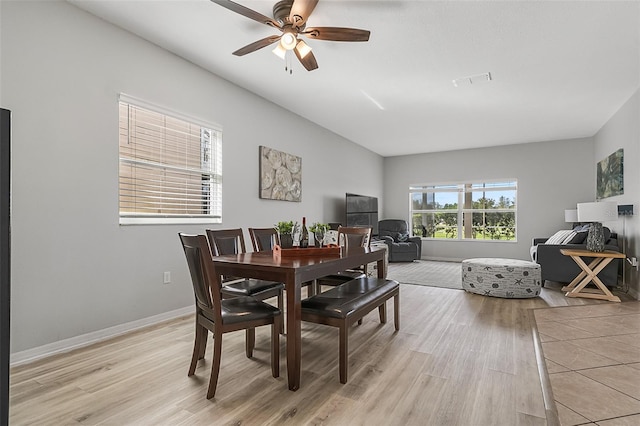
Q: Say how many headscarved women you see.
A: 0